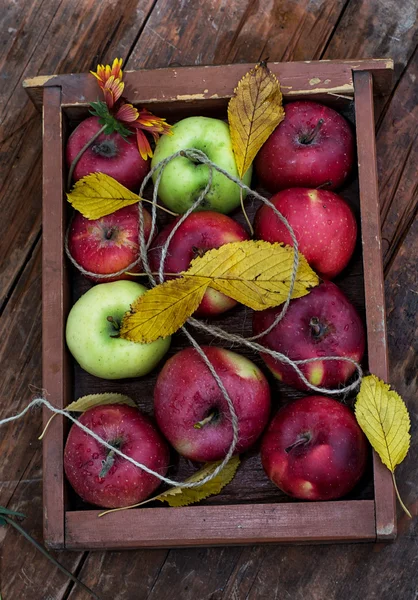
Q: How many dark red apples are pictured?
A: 9